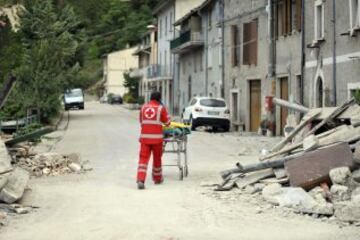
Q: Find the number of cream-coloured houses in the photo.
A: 1